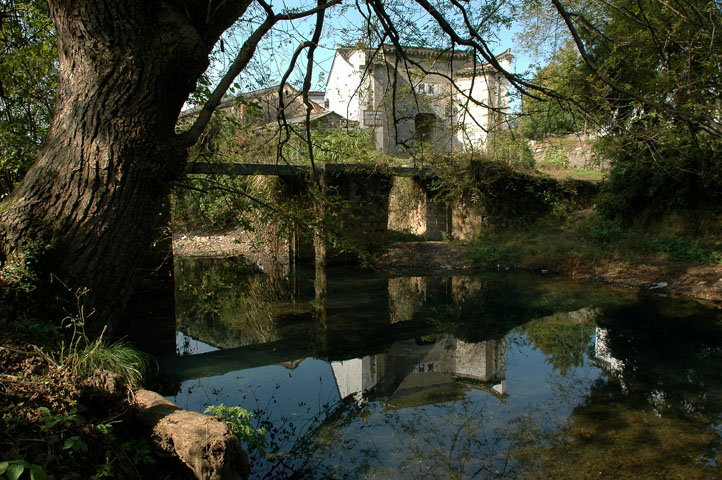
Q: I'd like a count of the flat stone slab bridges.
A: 1